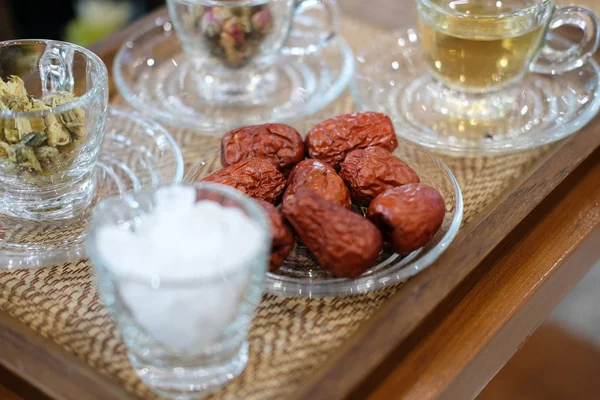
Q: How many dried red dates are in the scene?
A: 8